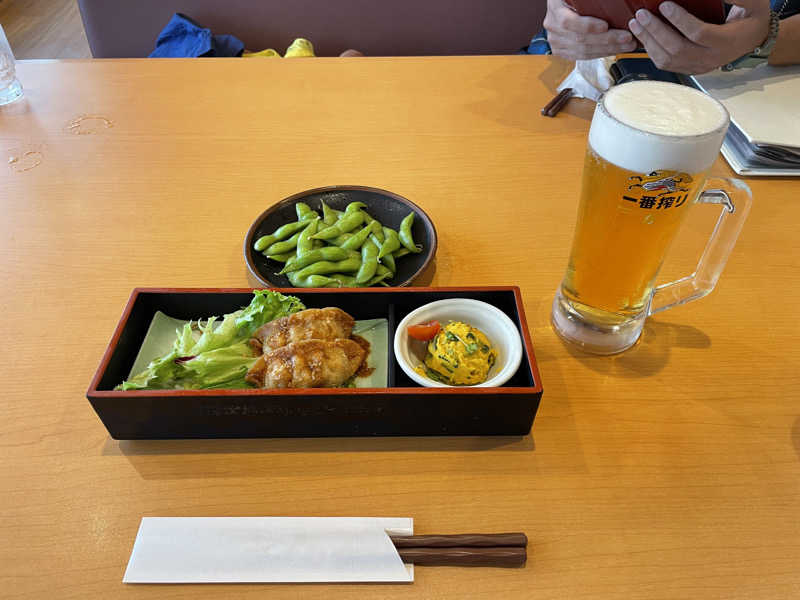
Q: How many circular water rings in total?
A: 2